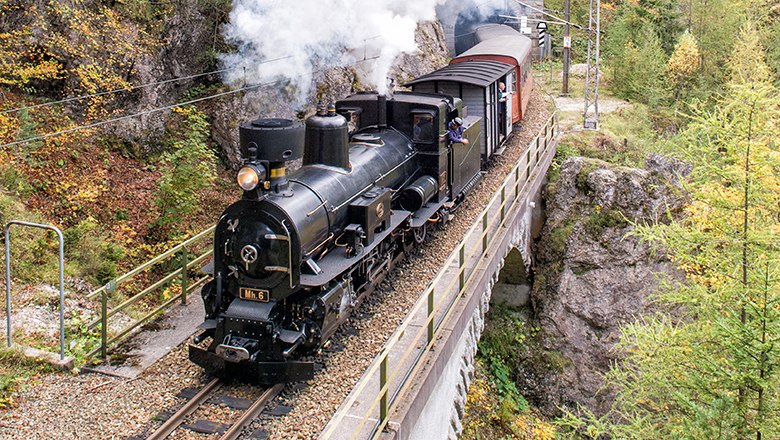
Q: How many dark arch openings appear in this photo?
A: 2